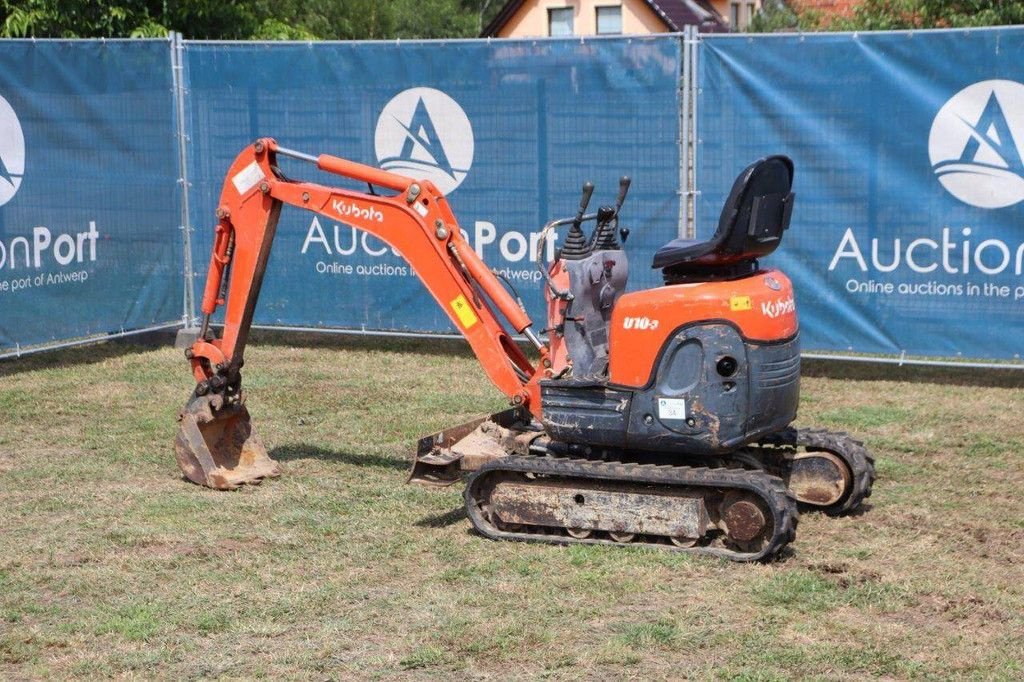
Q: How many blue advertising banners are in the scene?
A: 3